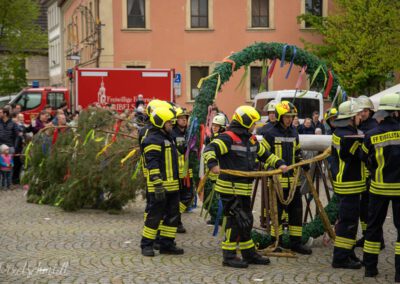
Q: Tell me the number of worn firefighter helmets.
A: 11